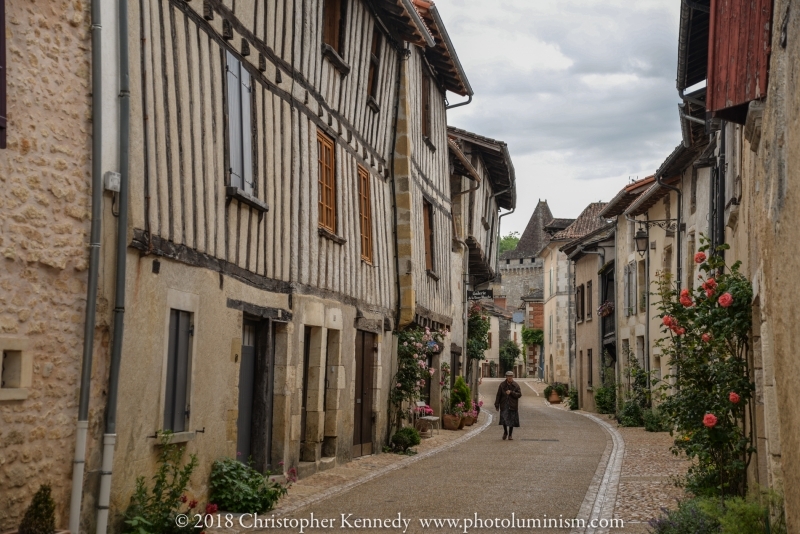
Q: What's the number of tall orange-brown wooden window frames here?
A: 2